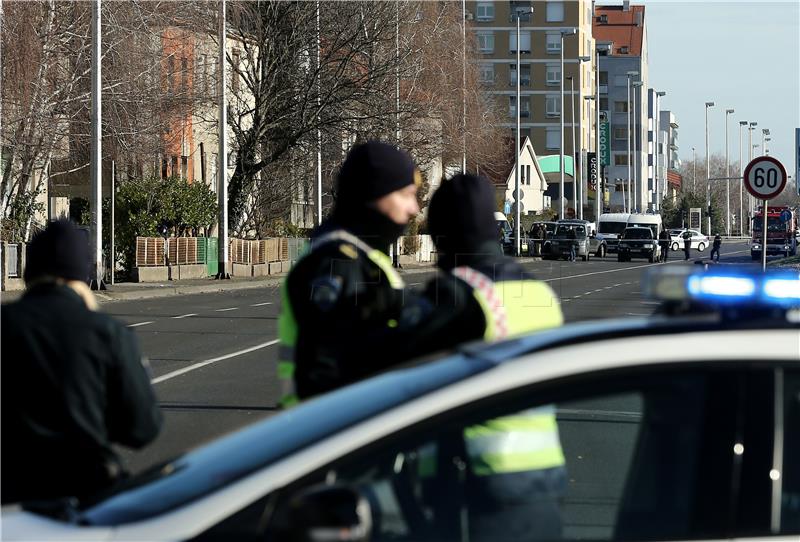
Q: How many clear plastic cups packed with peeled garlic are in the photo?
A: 0